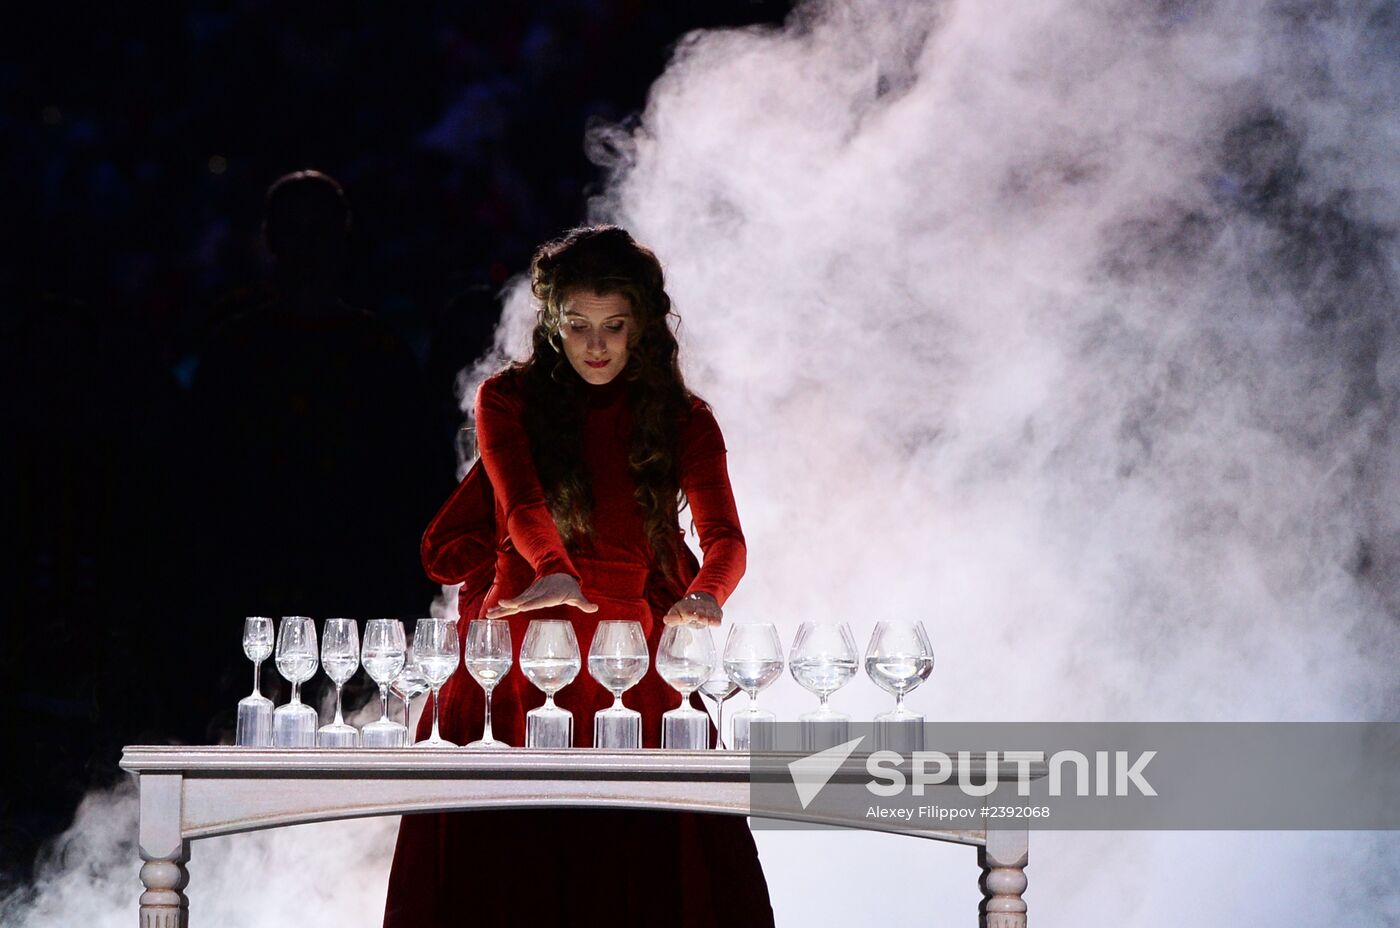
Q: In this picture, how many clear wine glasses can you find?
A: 14